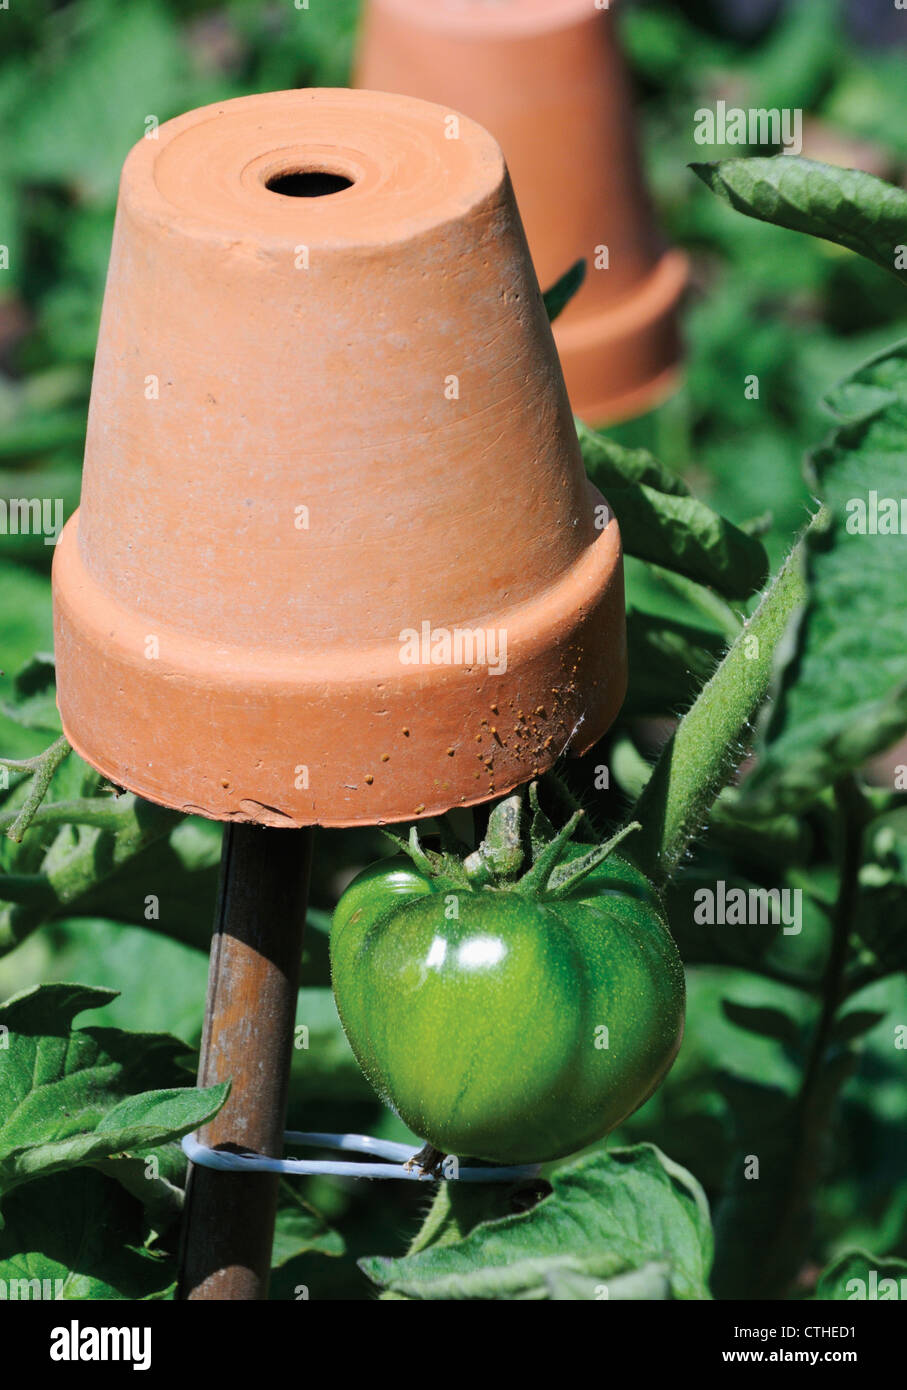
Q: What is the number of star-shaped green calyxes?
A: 1